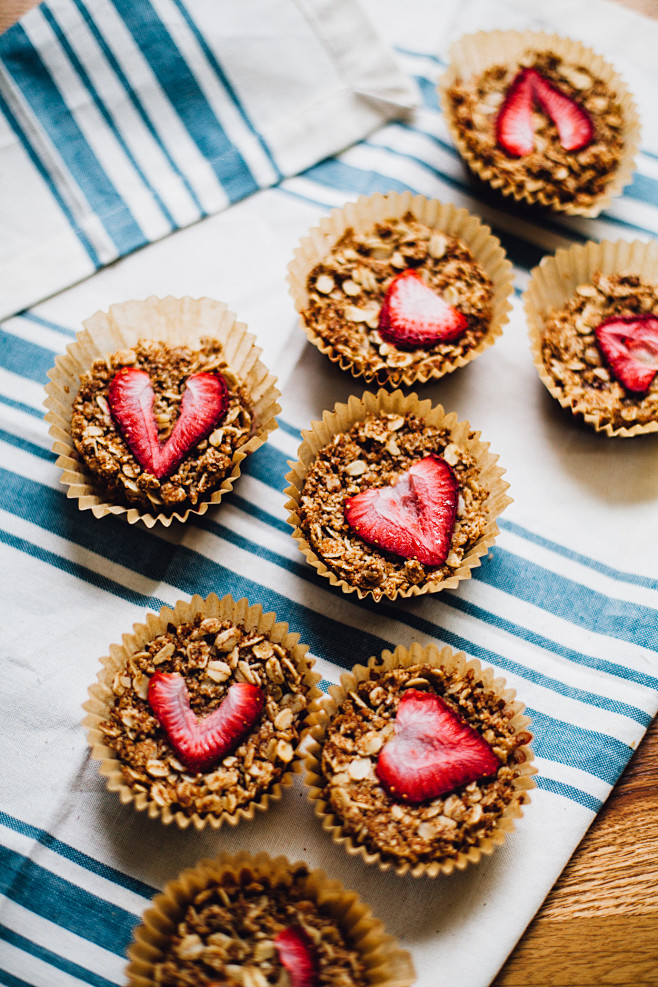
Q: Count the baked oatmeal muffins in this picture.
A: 8